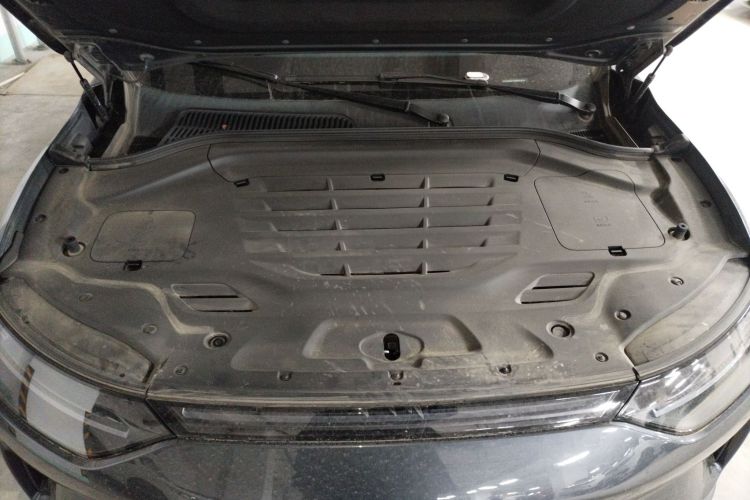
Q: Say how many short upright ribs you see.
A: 10